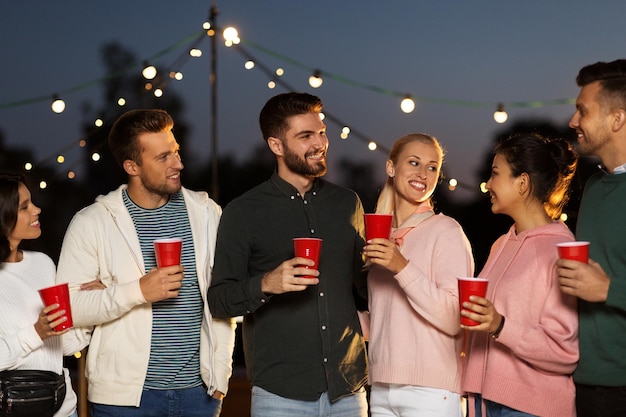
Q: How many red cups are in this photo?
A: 6